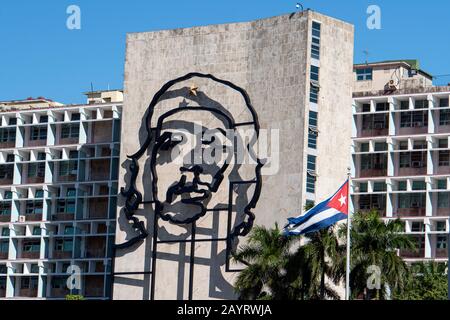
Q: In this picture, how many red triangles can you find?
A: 1